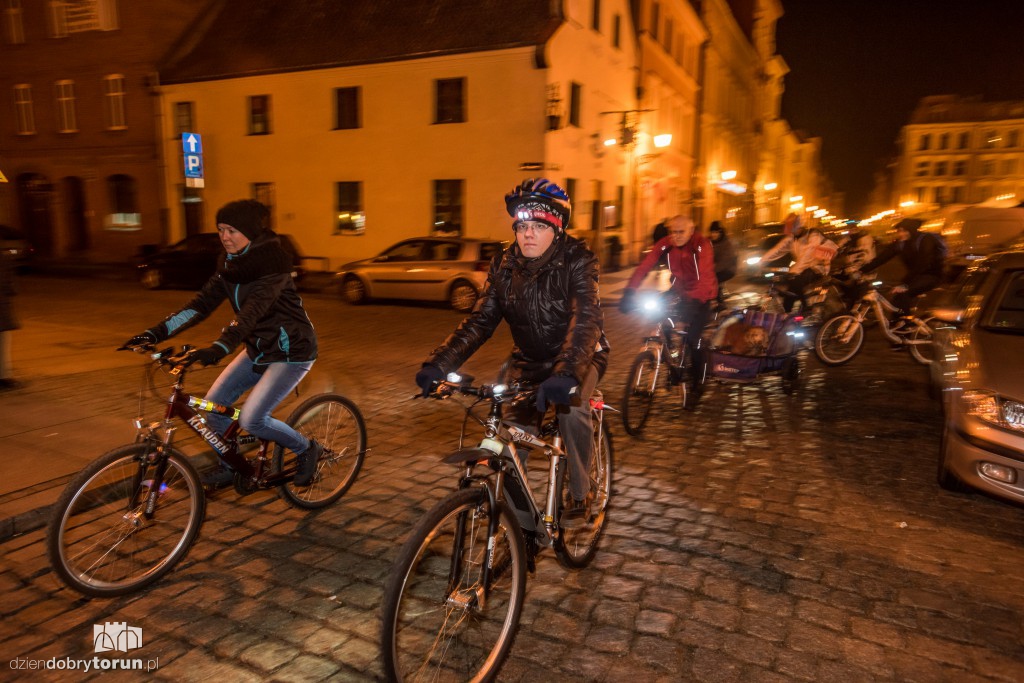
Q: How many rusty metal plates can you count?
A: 0